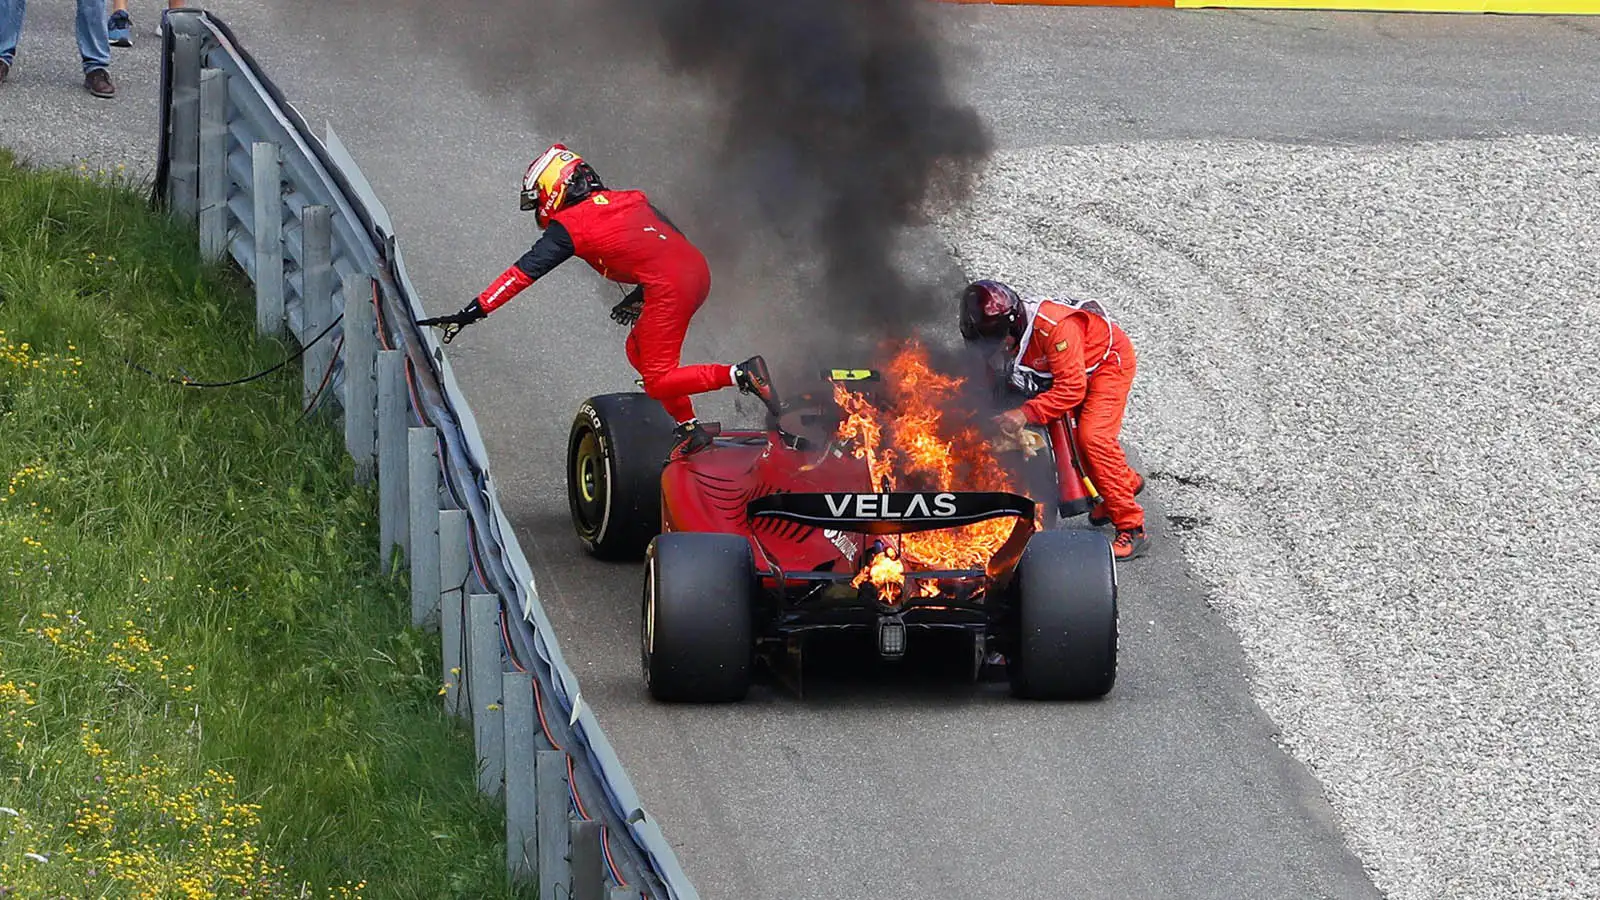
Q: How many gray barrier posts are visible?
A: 13